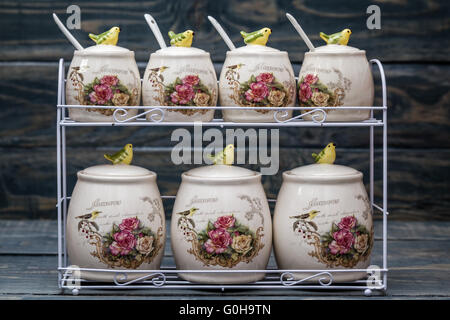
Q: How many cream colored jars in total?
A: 7